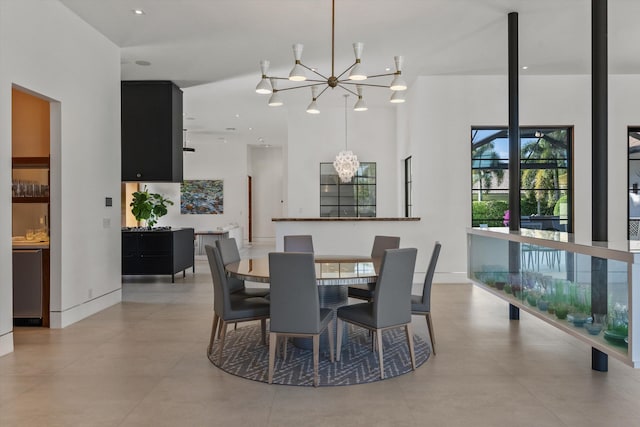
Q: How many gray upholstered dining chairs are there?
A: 7